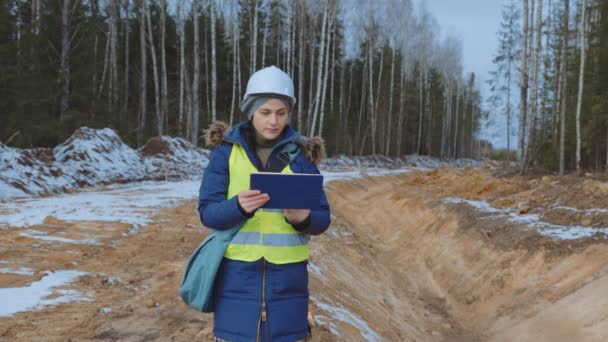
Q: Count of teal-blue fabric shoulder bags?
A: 1